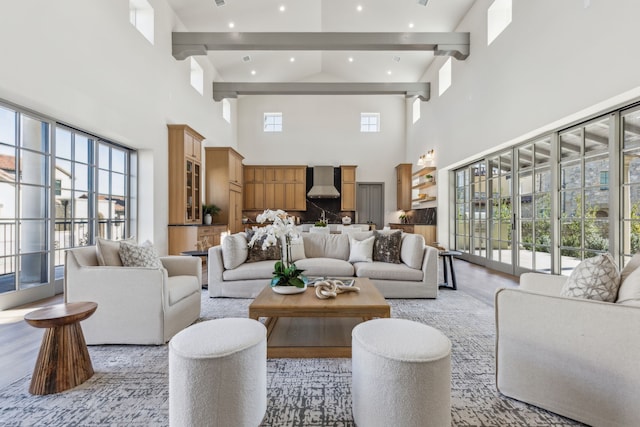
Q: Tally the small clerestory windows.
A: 8